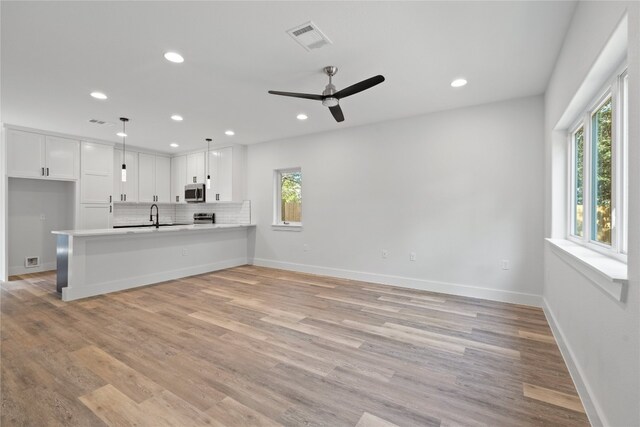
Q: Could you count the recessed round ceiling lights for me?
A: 8